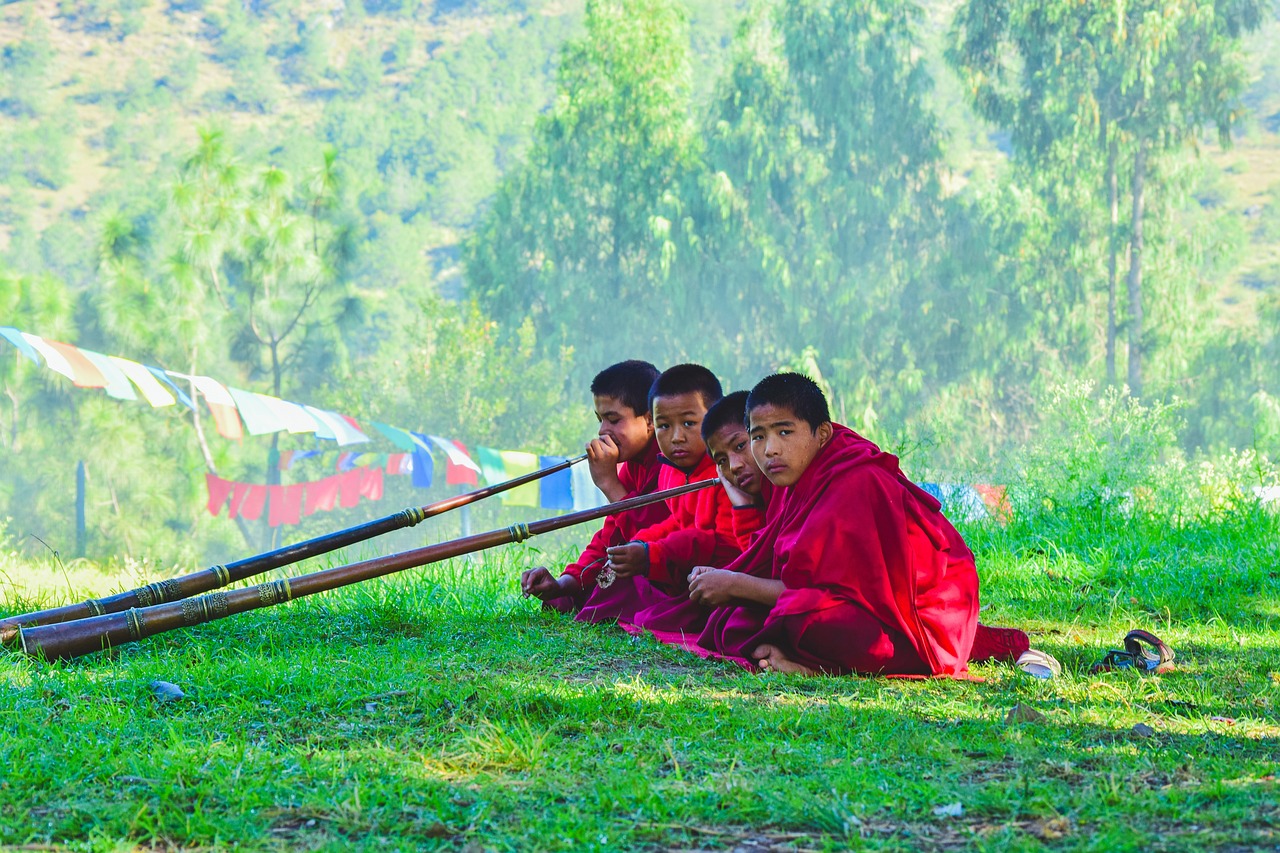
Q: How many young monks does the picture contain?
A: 4